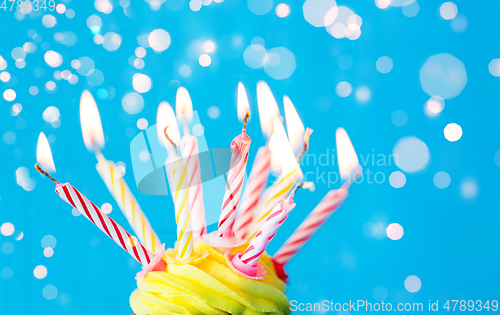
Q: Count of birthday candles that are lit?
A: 9